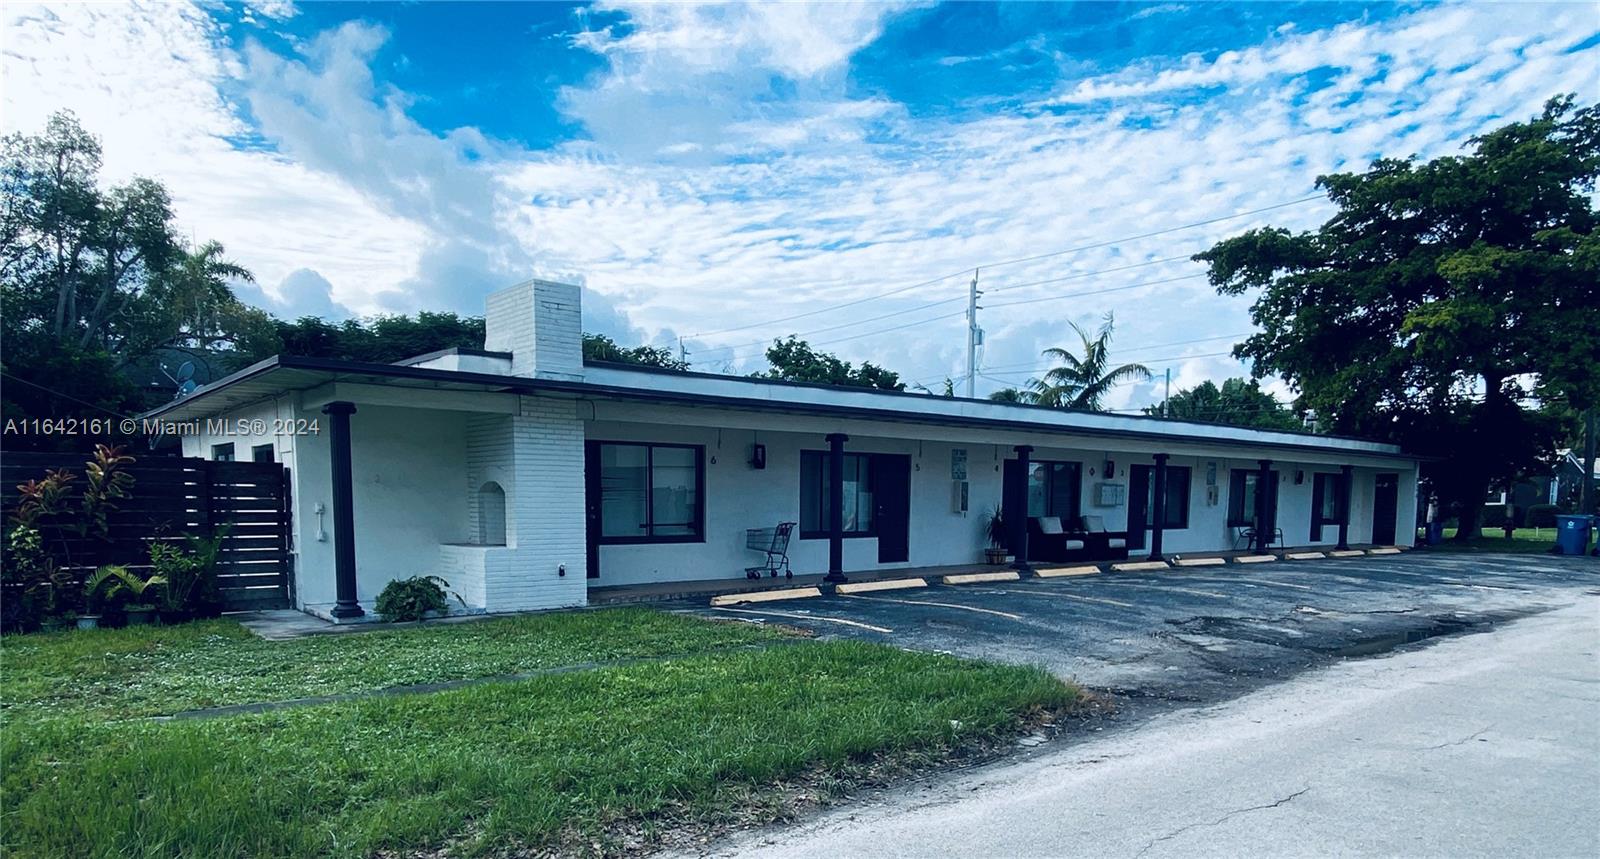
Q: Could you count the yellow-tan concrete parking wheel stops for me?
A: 10